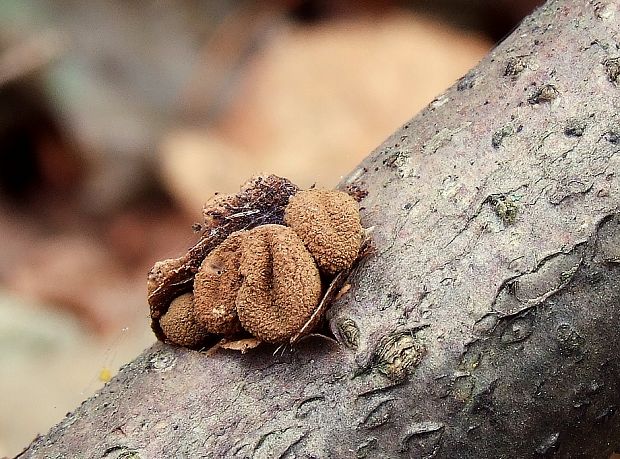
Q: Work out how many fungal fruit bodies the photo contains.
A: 4